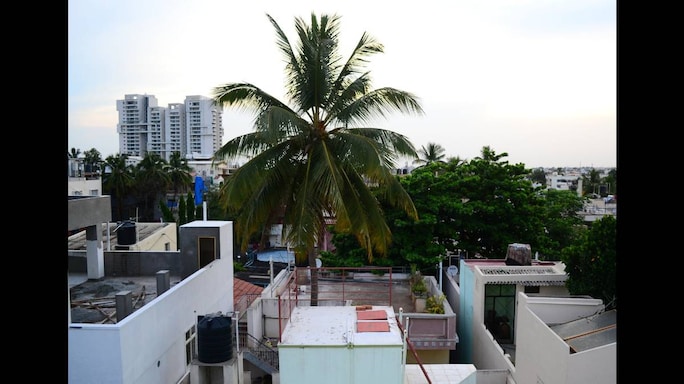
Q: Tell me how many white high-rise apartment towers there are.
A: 4